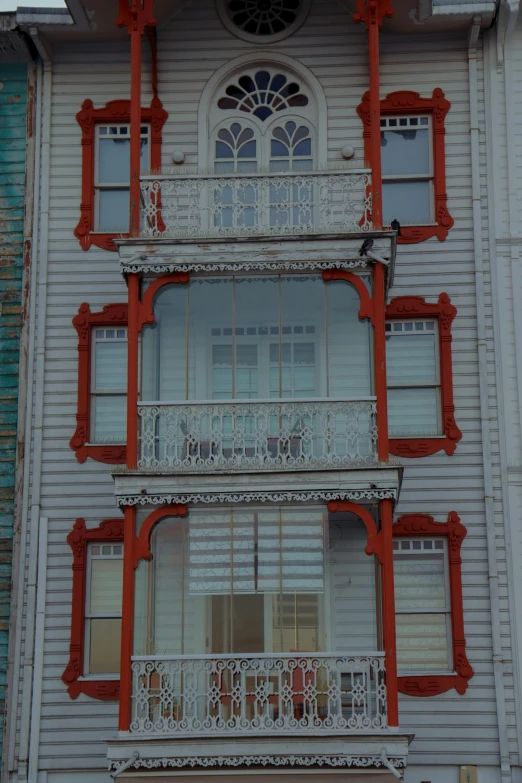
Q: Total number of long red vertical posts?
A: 6